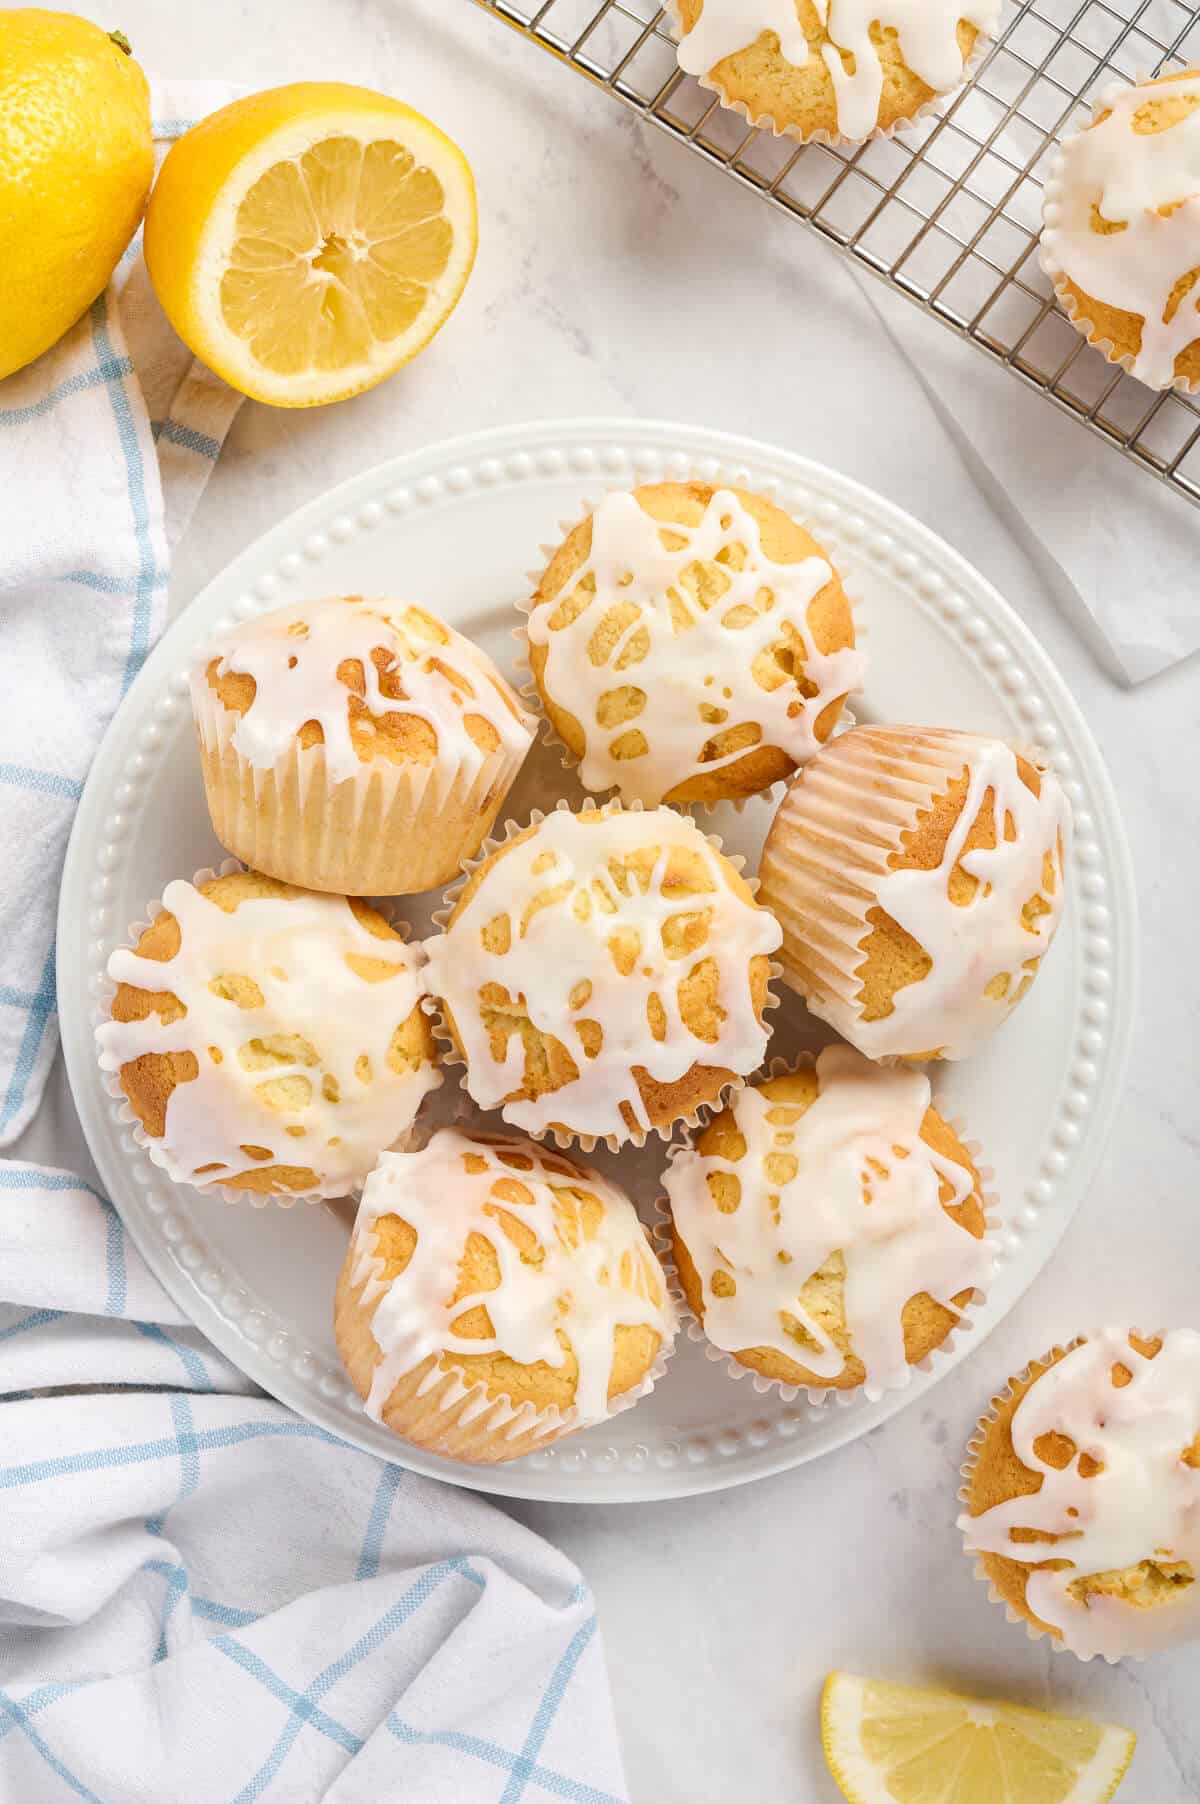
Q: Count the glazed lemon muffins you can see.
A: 10